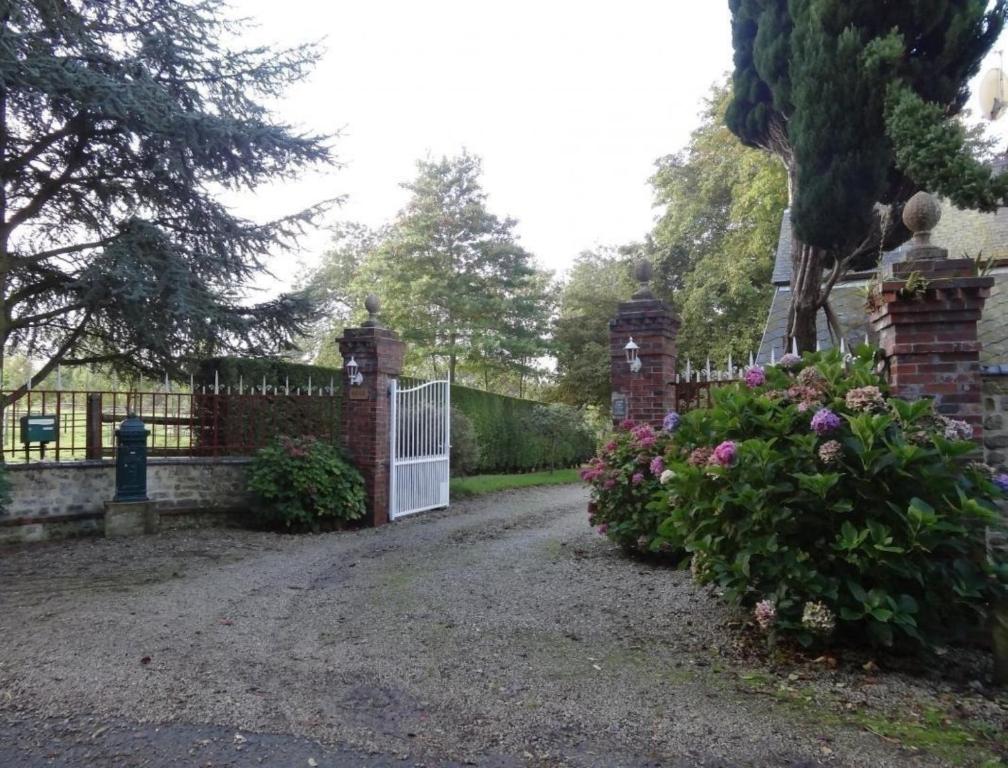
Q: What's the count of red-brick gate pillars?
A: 3